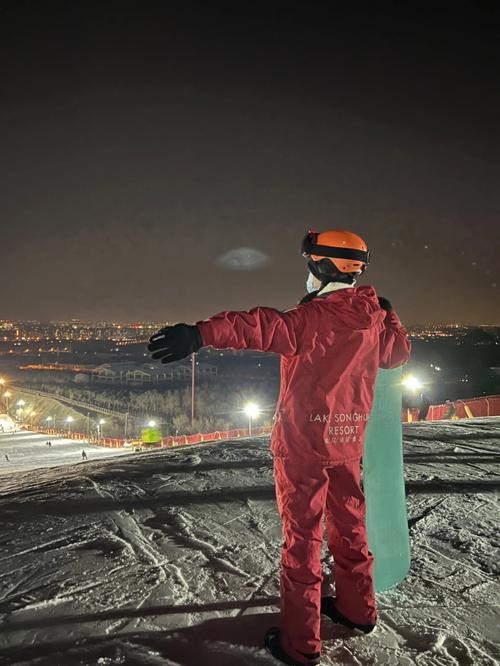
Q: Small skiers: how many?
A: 4